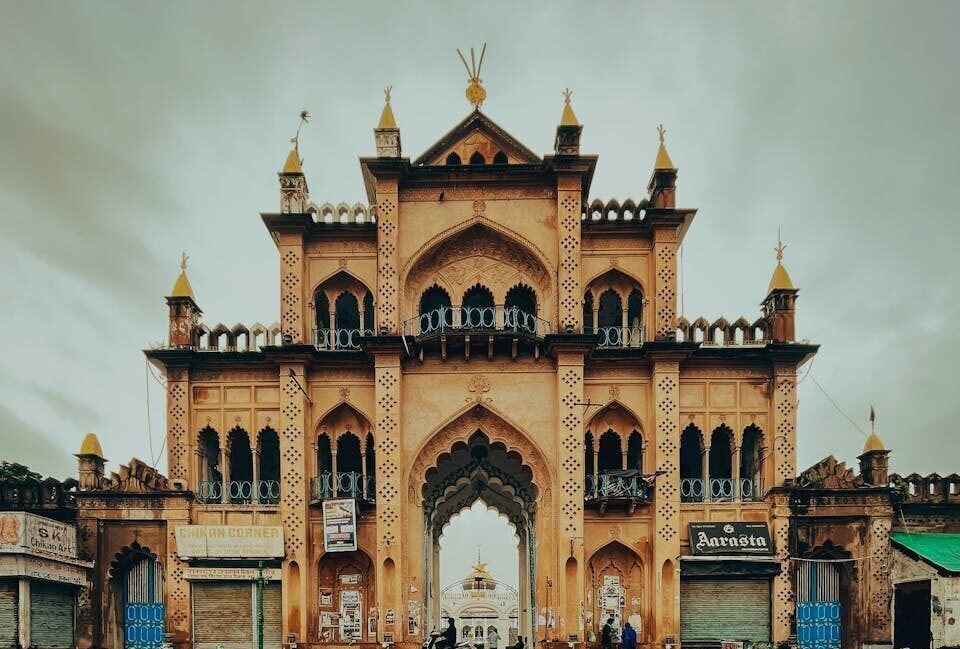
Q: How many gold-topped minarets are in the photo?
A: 8